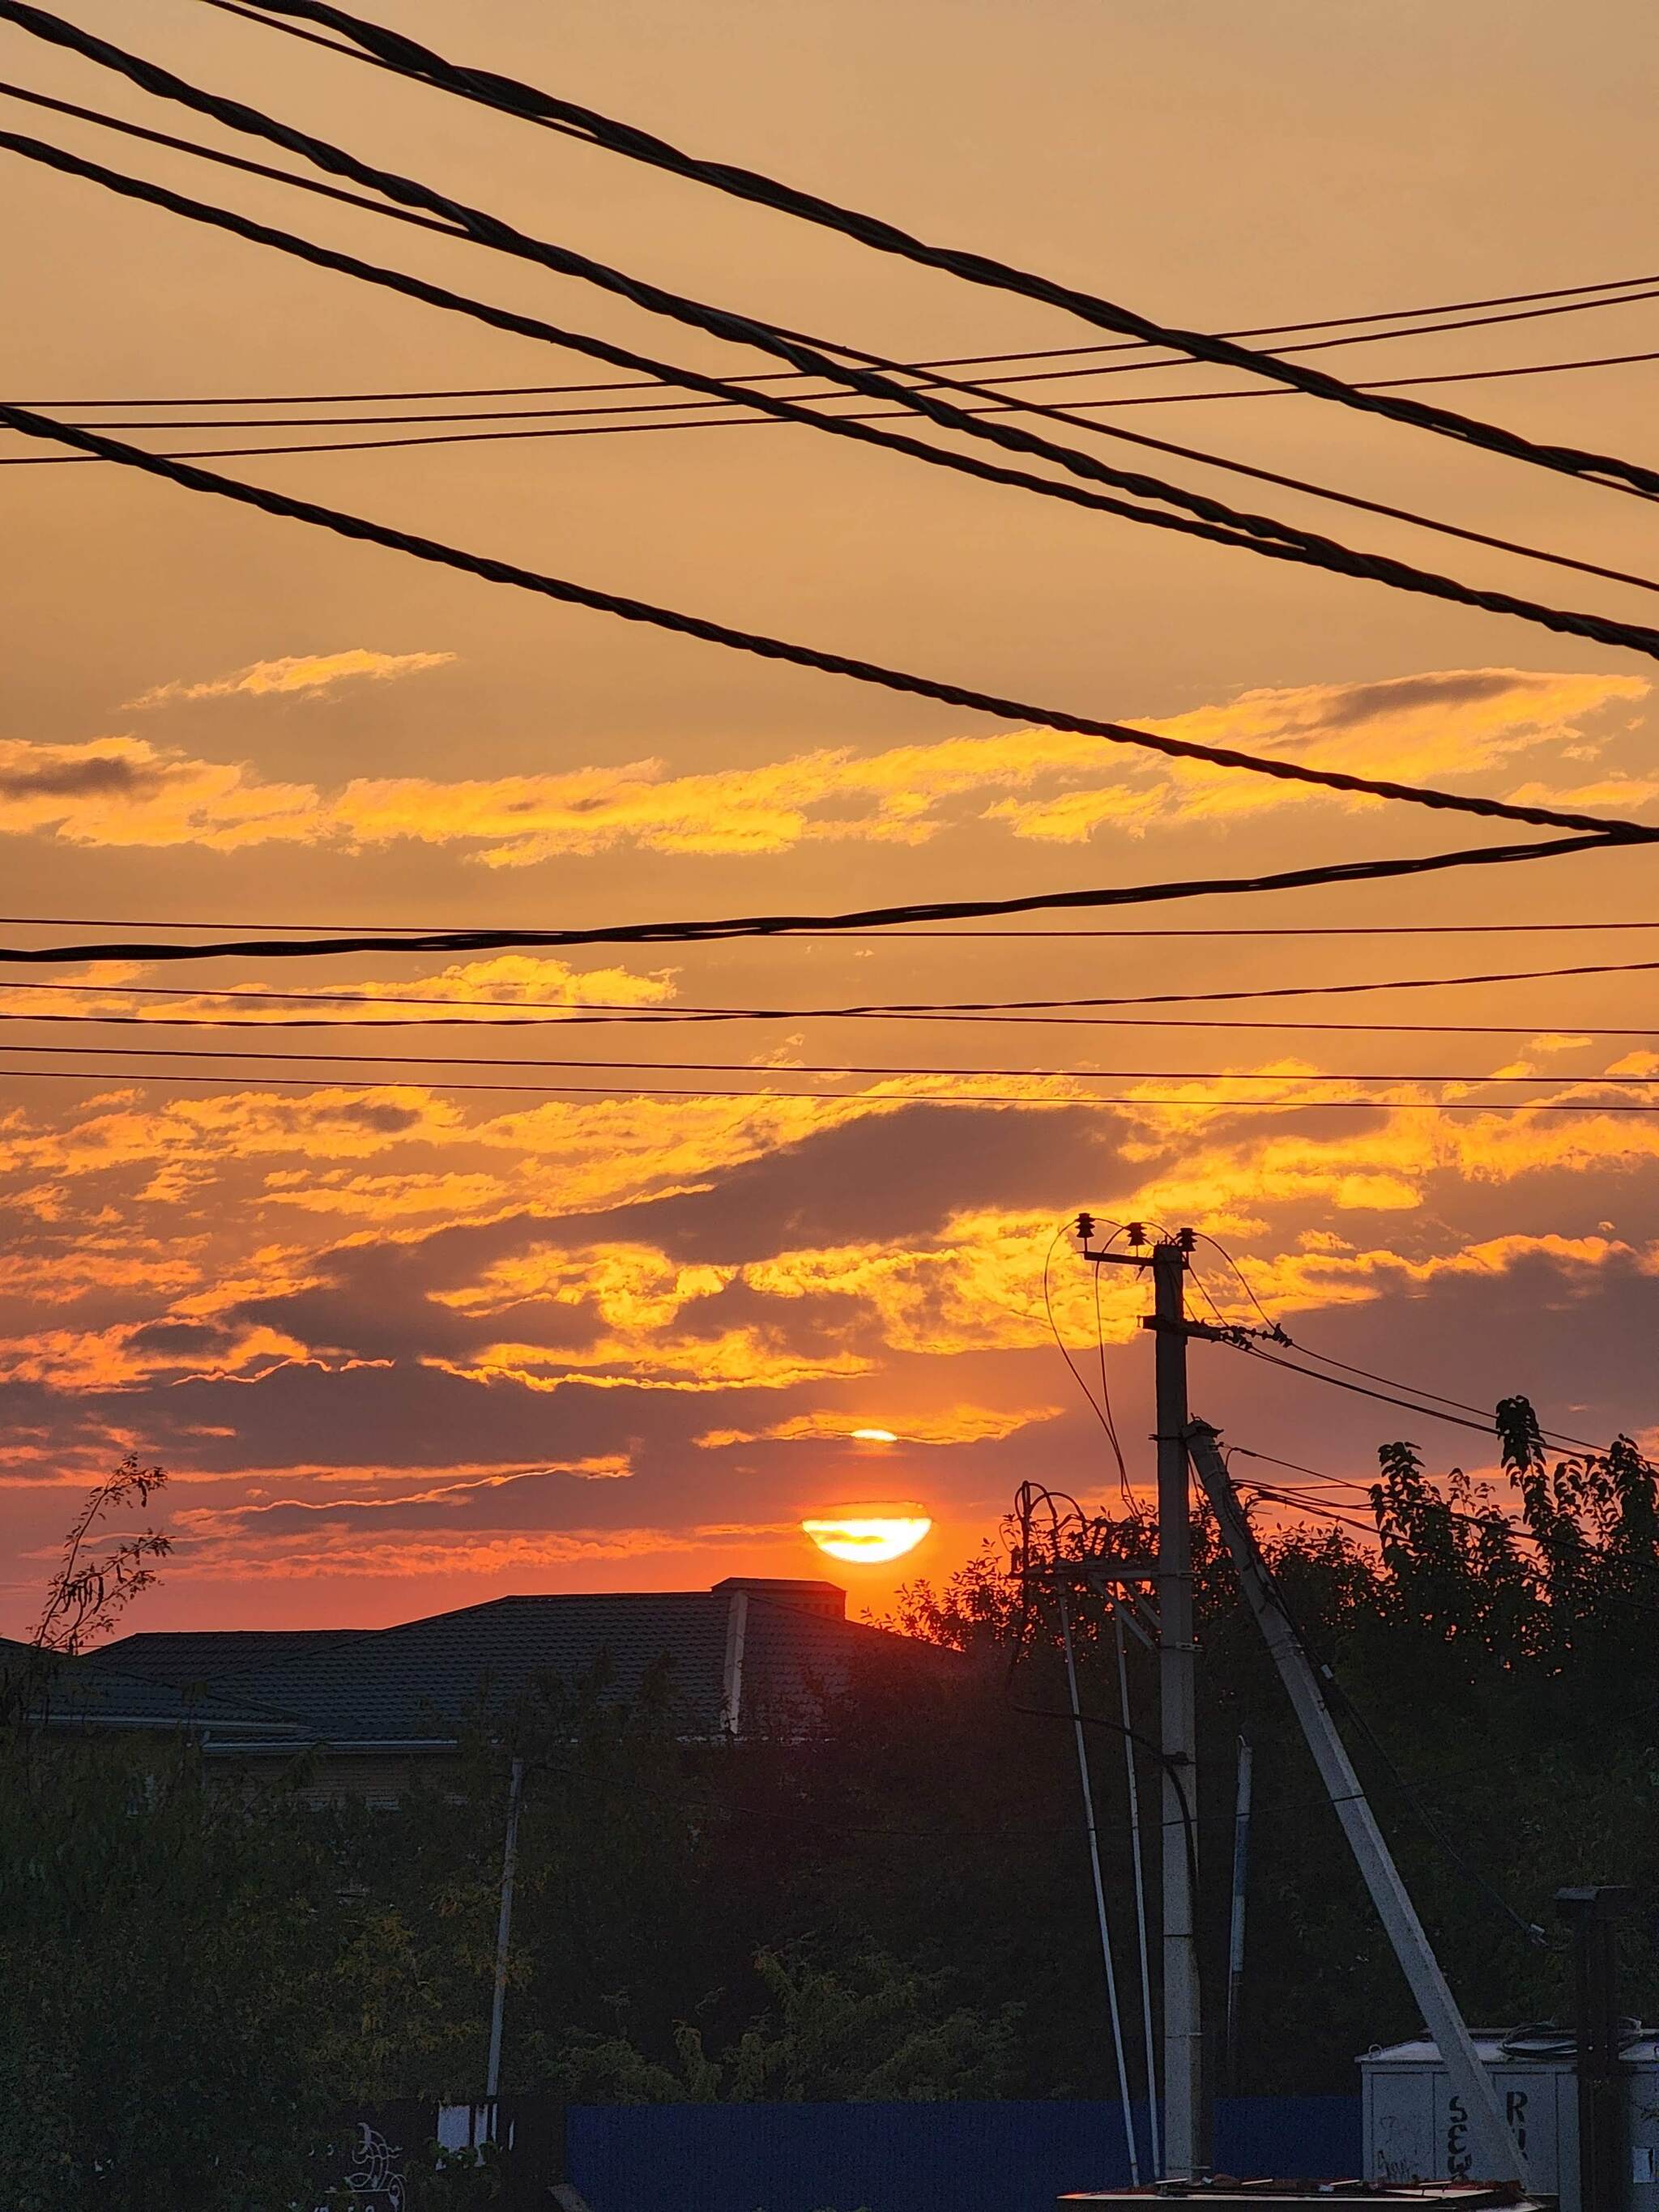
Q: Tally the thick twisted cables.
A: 5